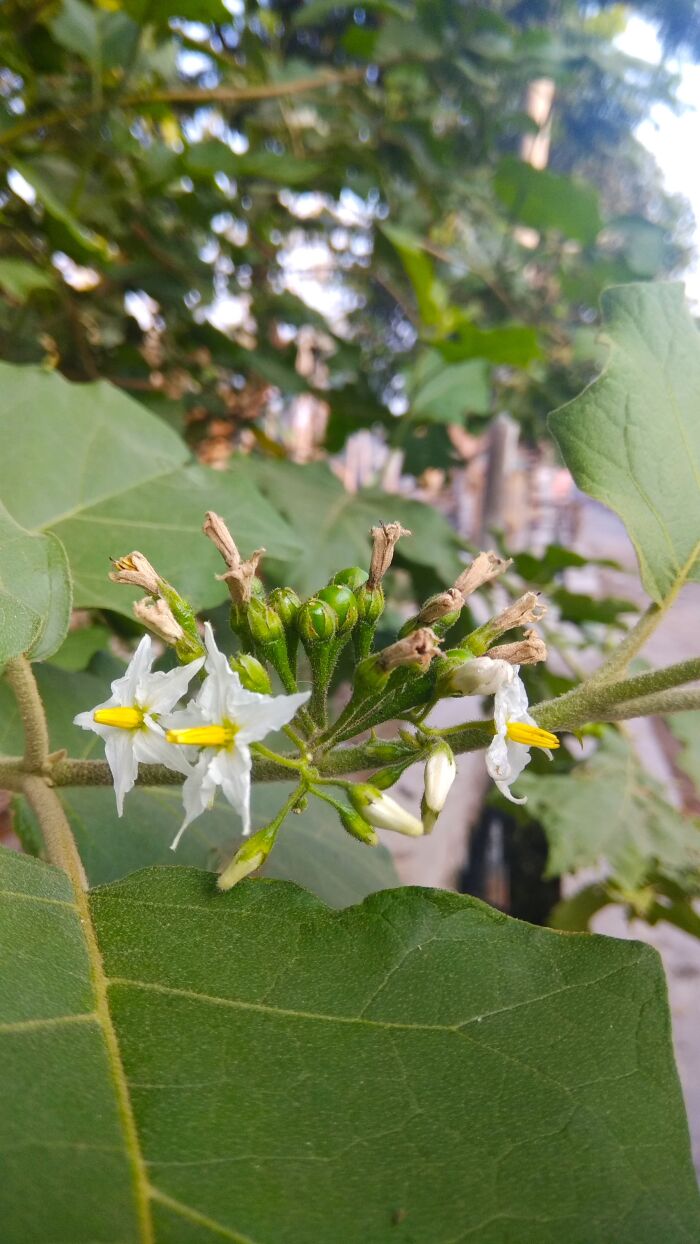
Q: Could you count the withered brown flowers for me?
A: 10